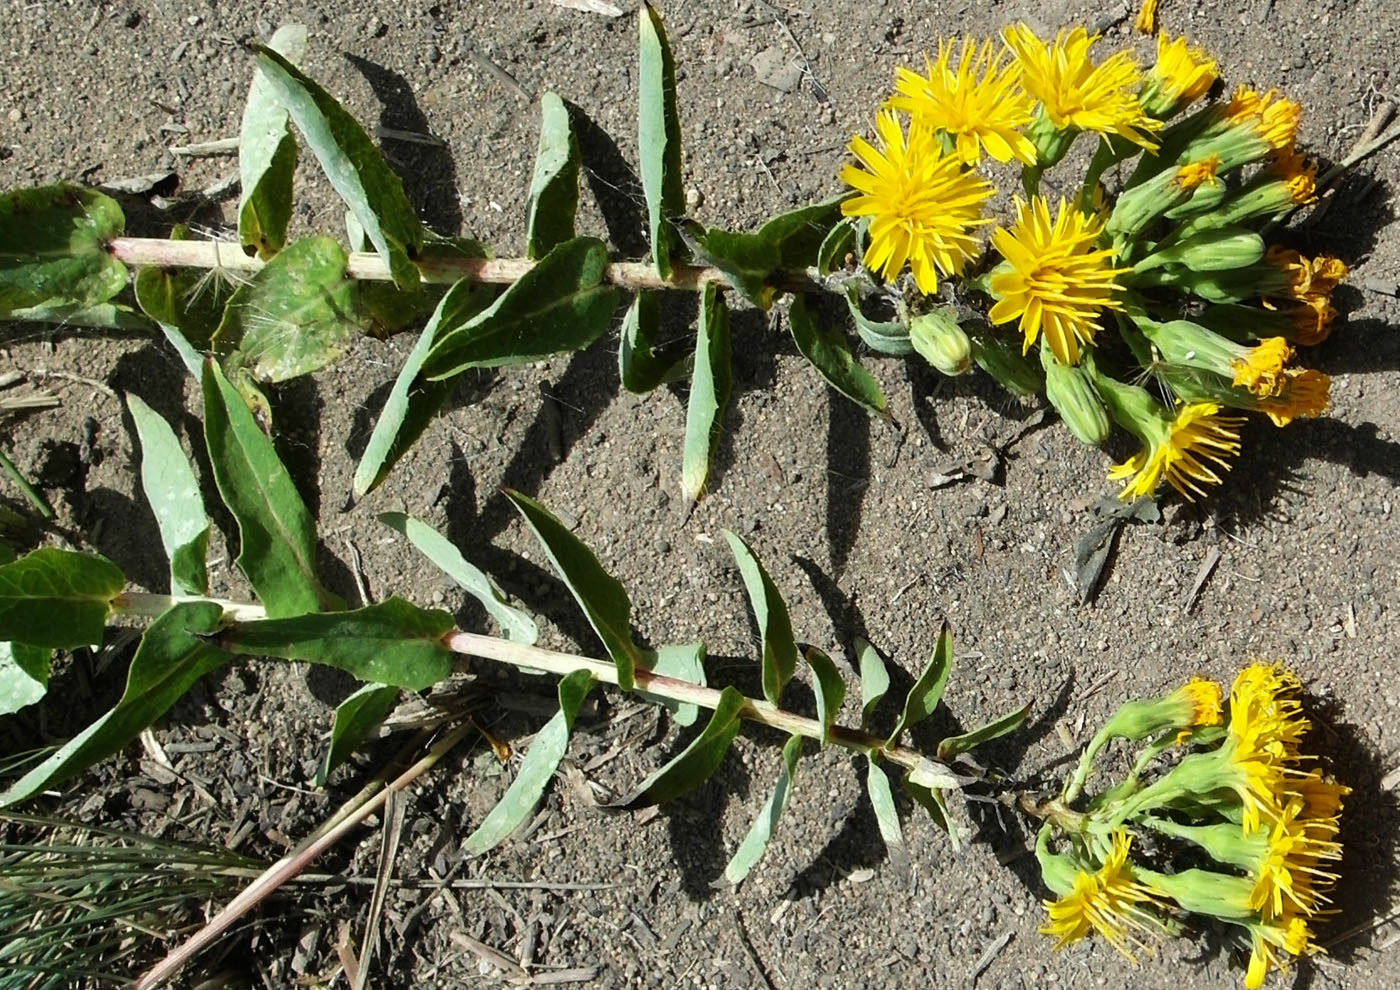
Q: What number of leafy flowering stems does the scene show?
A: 2